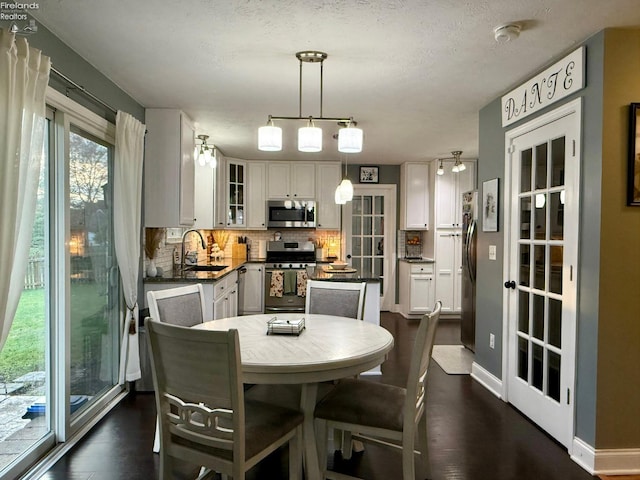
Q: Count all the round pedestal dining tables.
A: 1